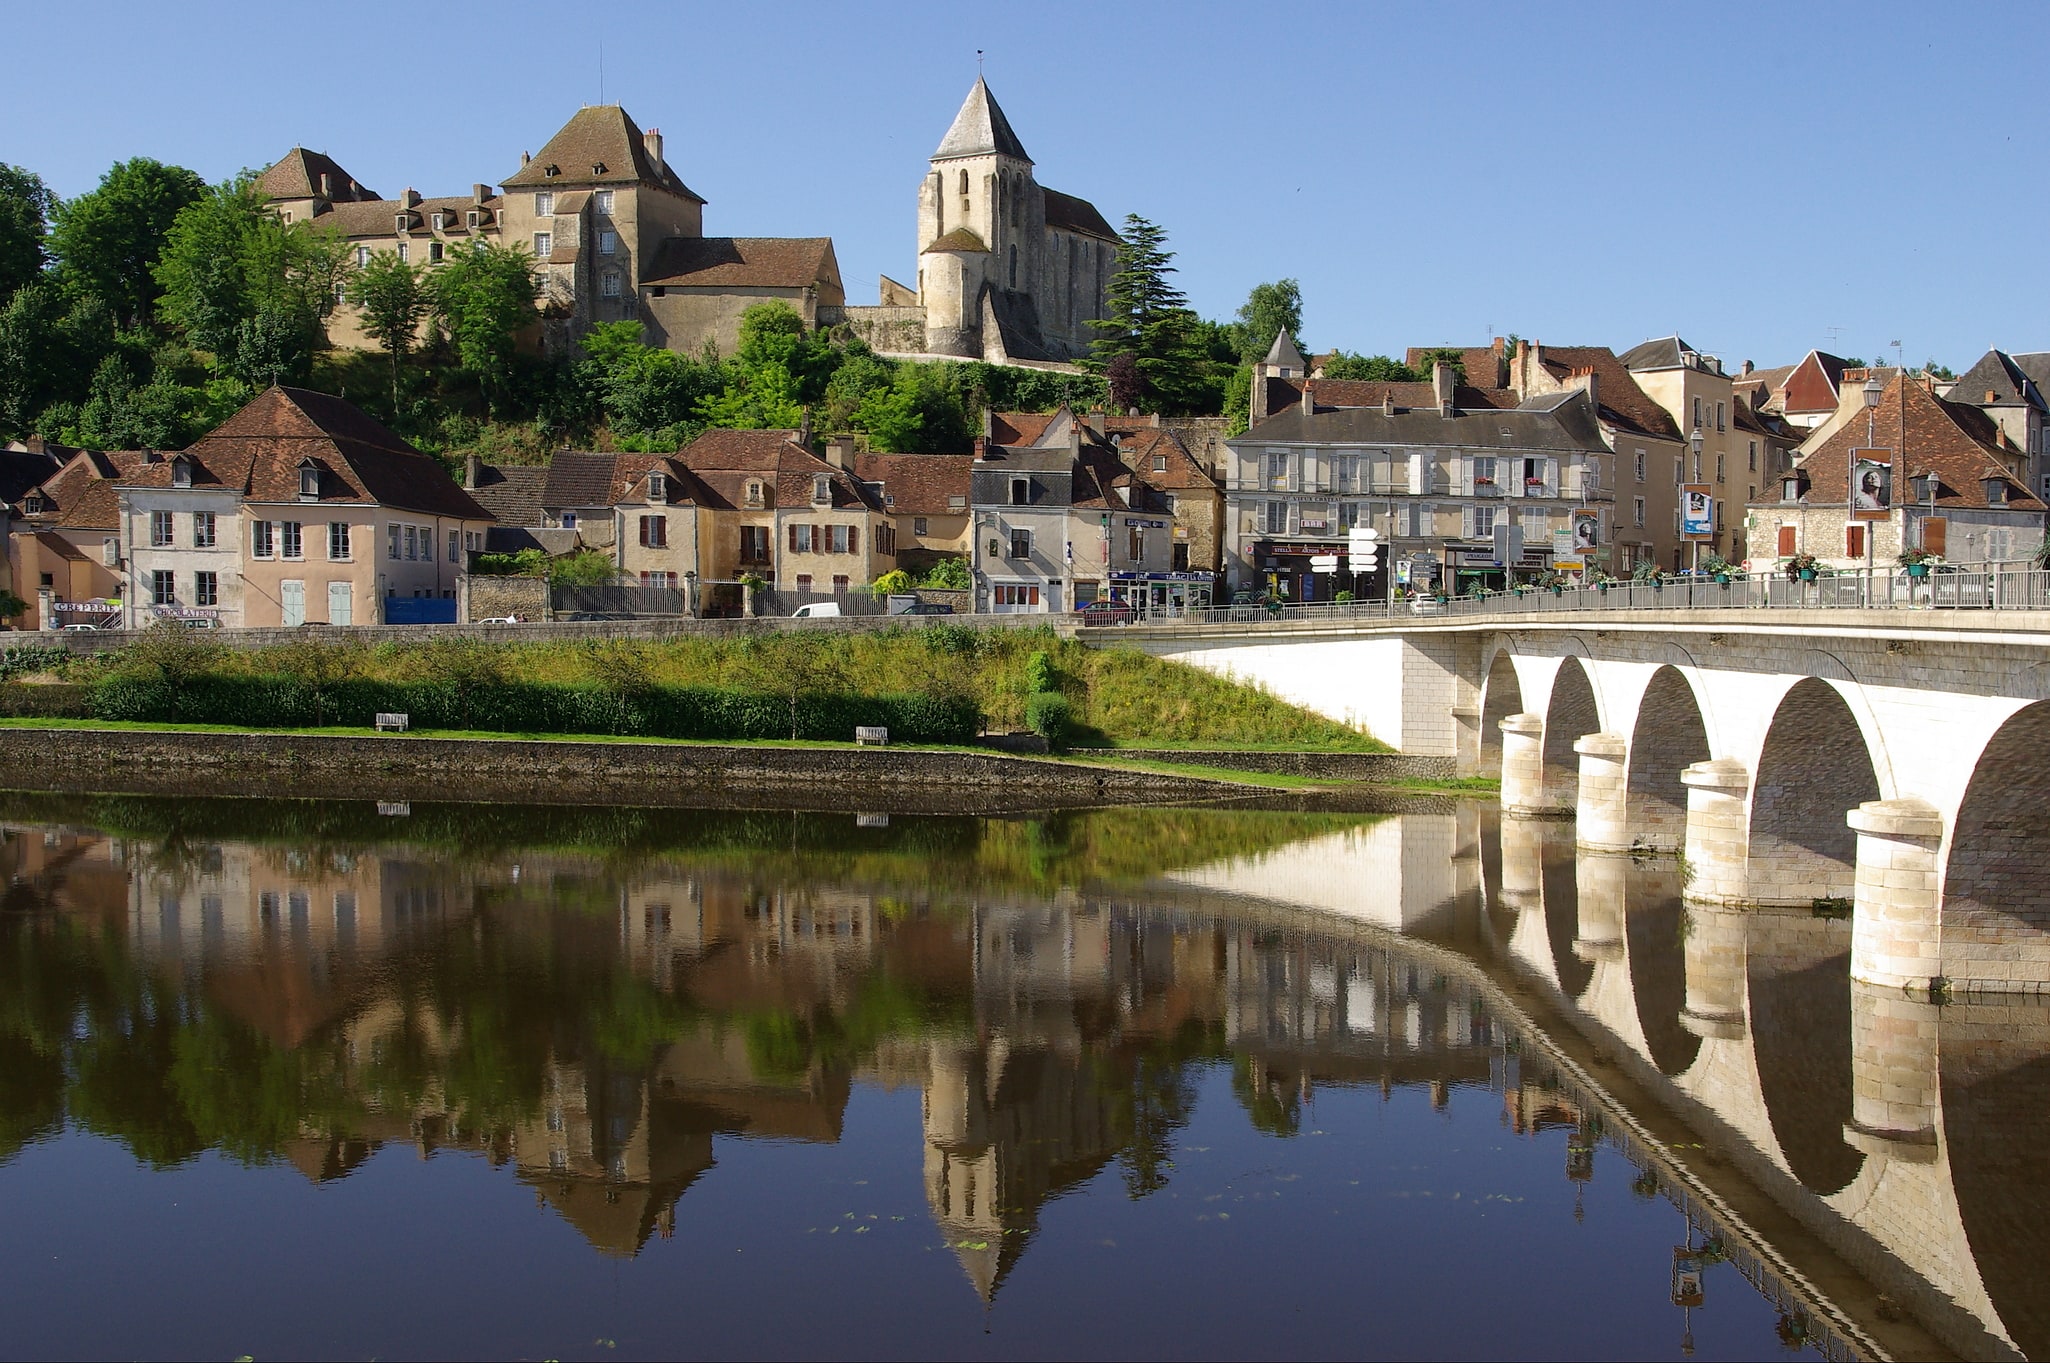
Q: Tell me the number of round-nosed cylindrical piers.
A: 4